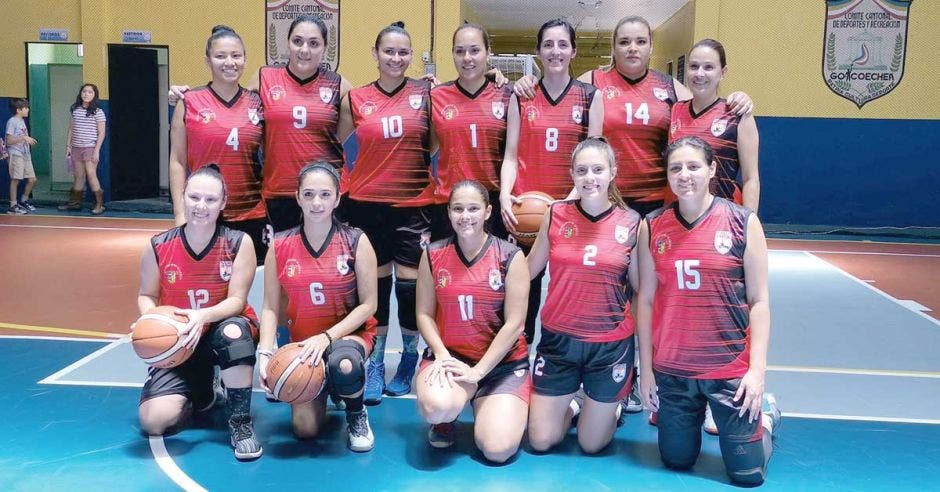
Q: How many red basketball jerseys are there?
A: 12